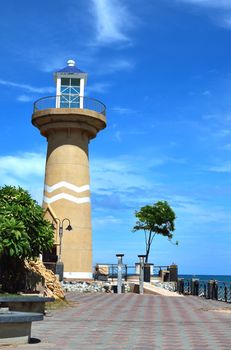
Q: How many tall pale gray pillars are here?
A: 2